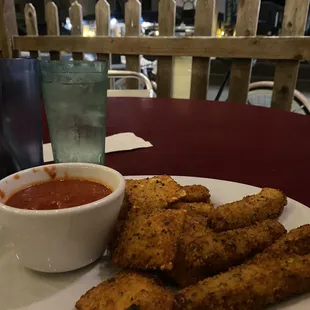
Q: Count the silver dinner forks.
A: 0